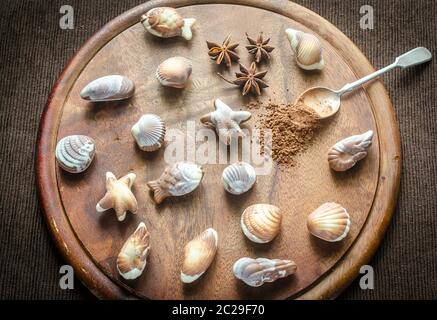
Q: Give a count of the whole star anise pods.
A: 3